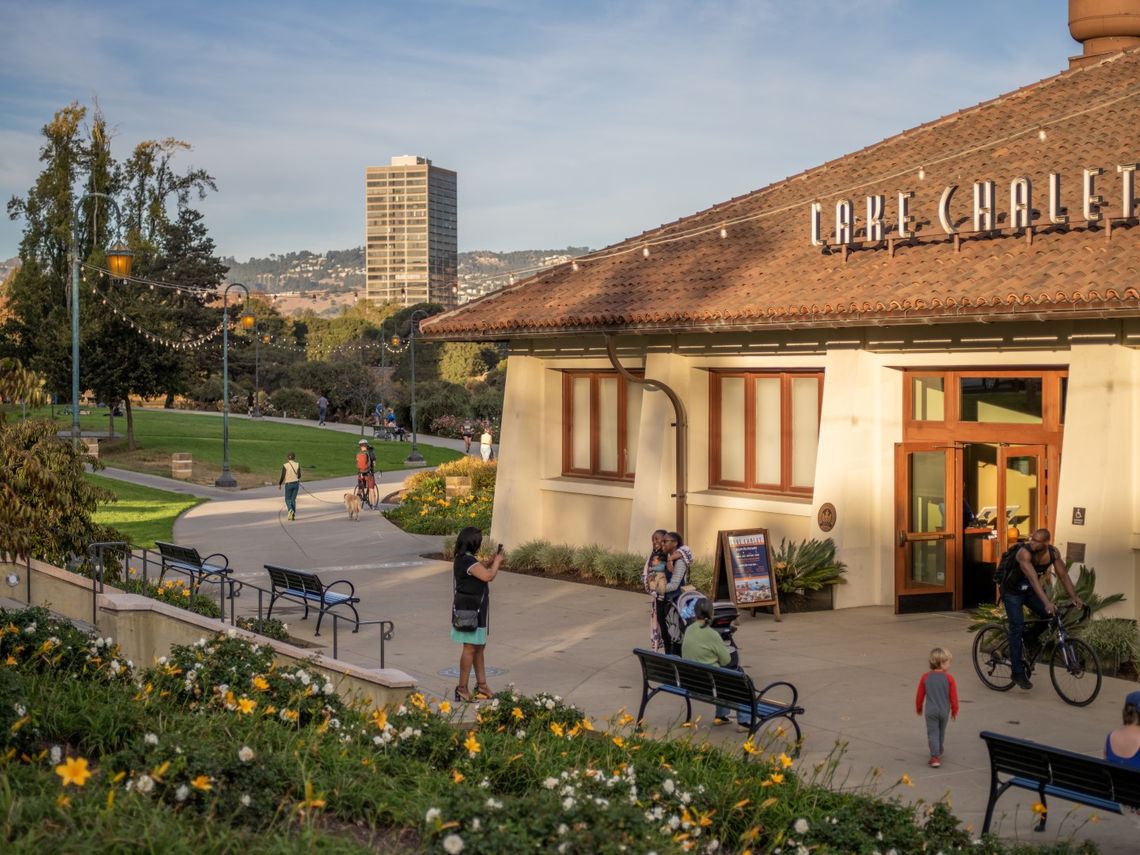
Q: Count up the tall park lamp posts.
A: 5